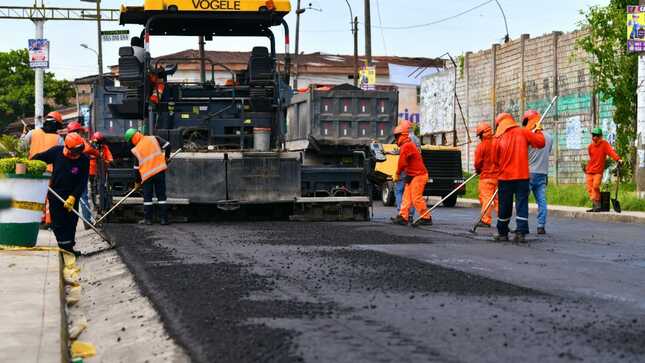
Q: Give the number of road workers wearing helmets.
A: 10